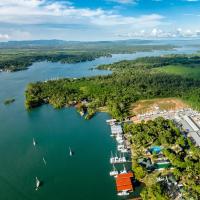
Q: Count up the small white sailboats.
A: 4